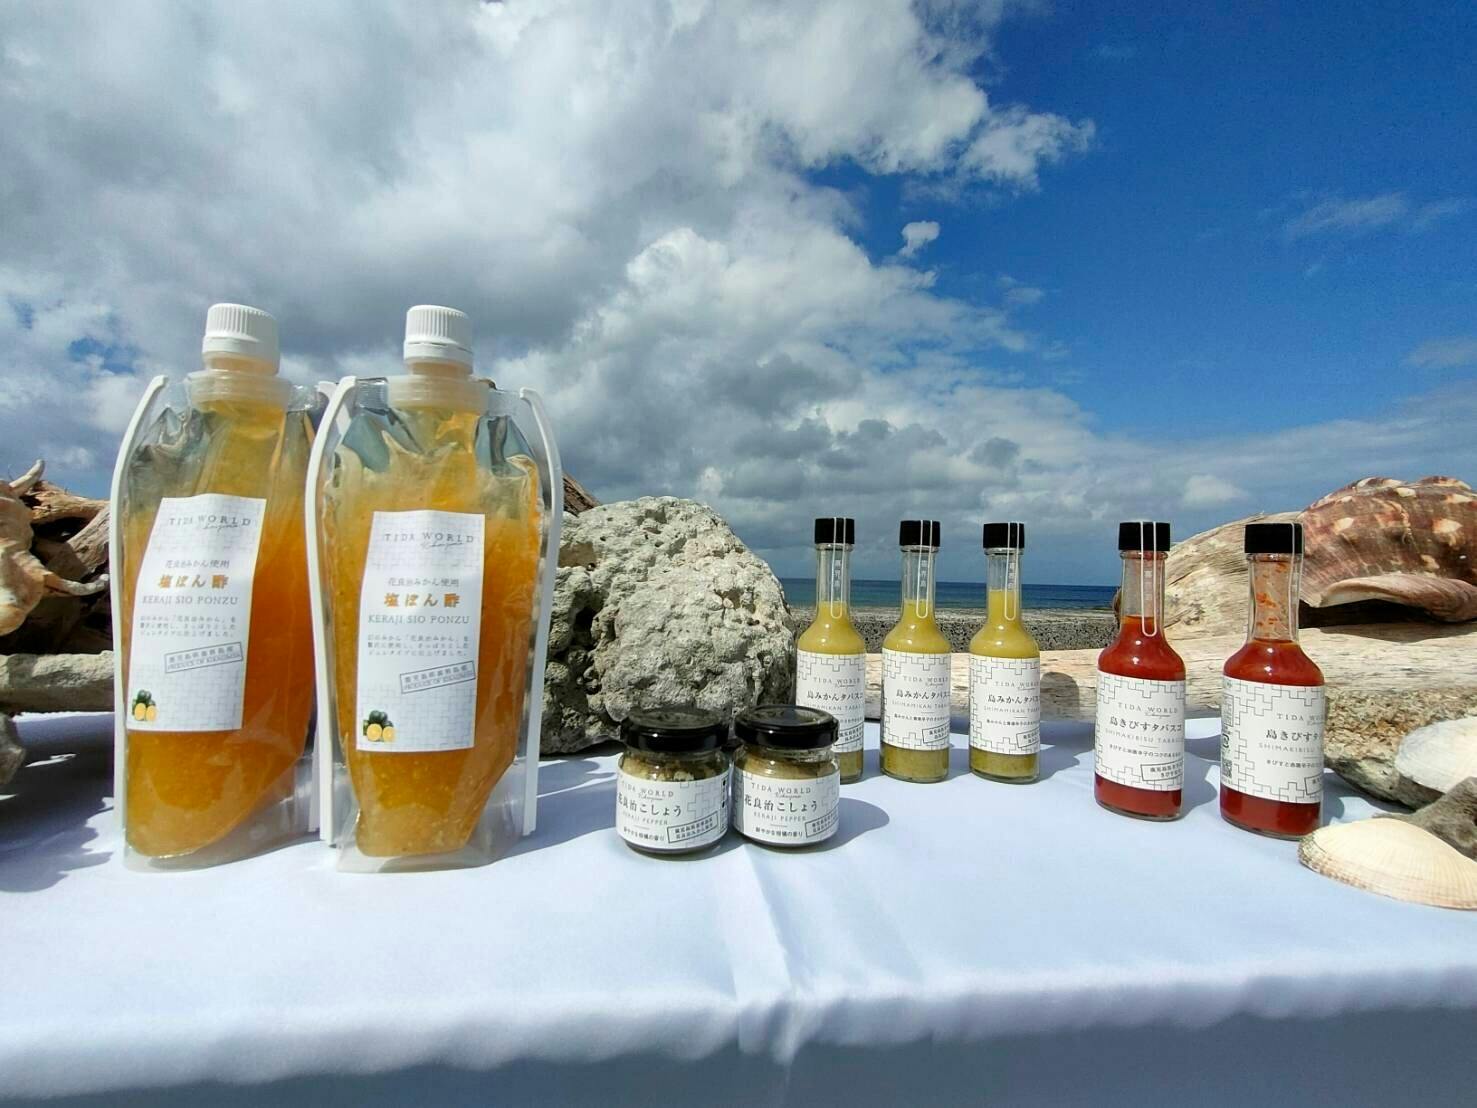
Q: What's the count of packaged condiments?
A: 9